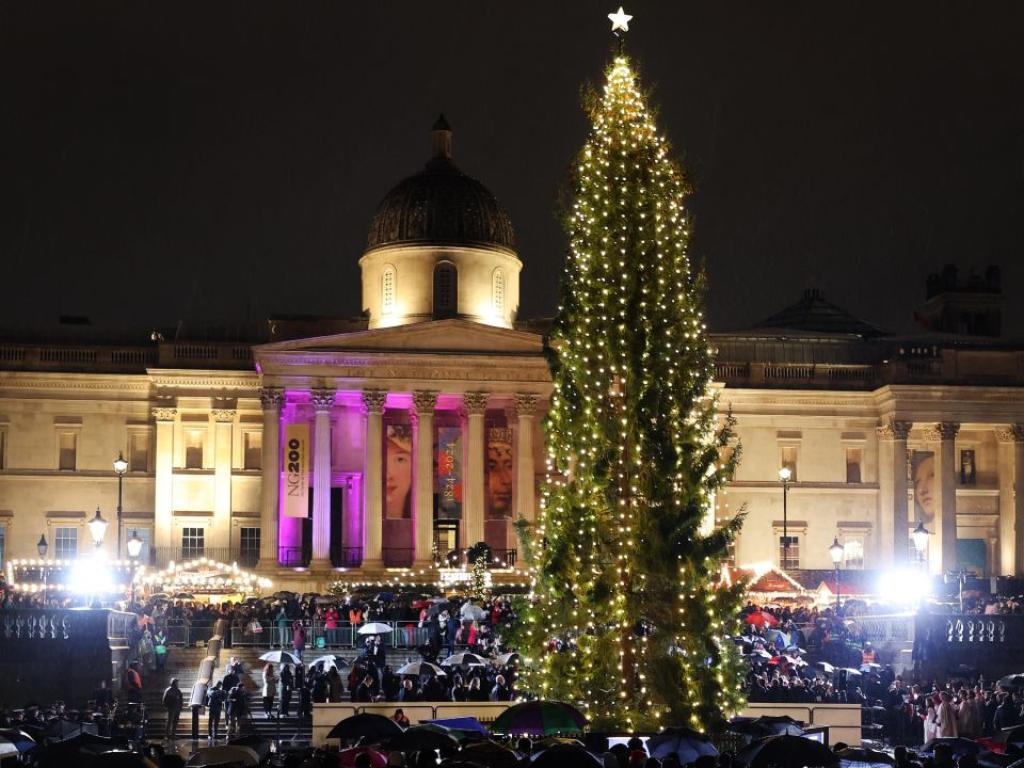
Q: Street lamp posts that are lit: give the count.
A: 6